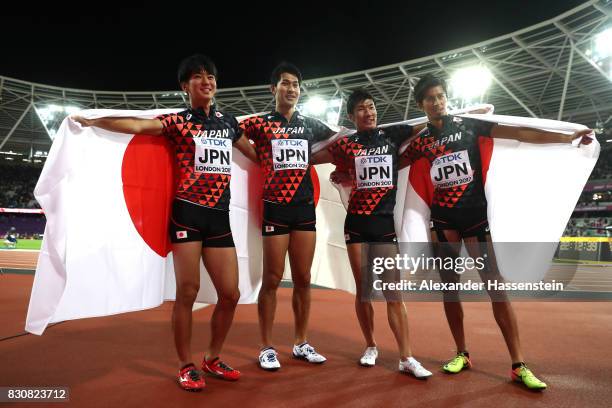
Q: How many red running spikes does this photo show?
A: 2